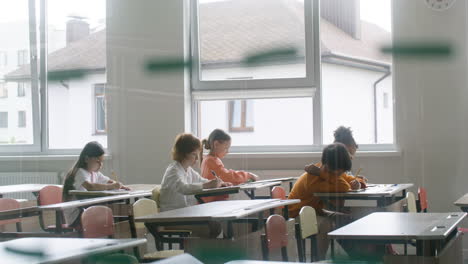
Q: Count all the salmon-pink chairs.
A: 6